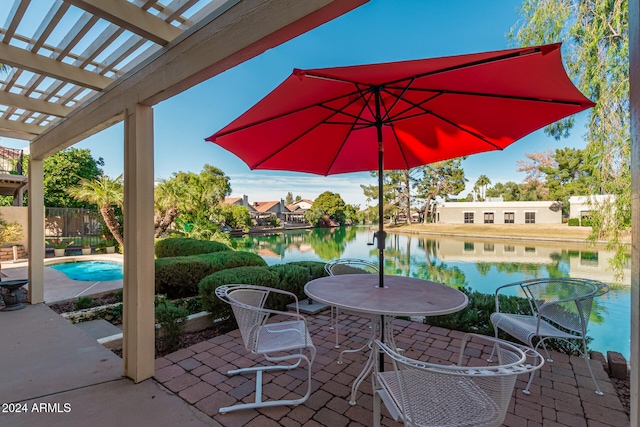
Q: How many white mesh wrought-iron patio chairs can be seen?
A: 4